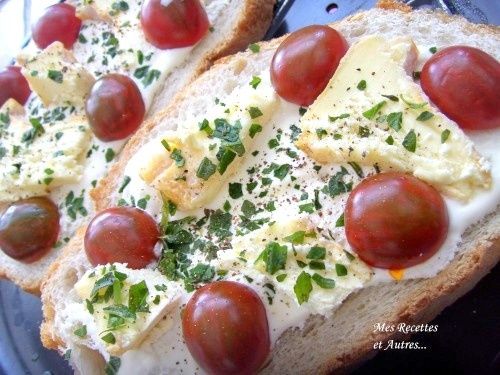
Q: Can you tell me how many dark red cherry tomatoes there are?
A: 10